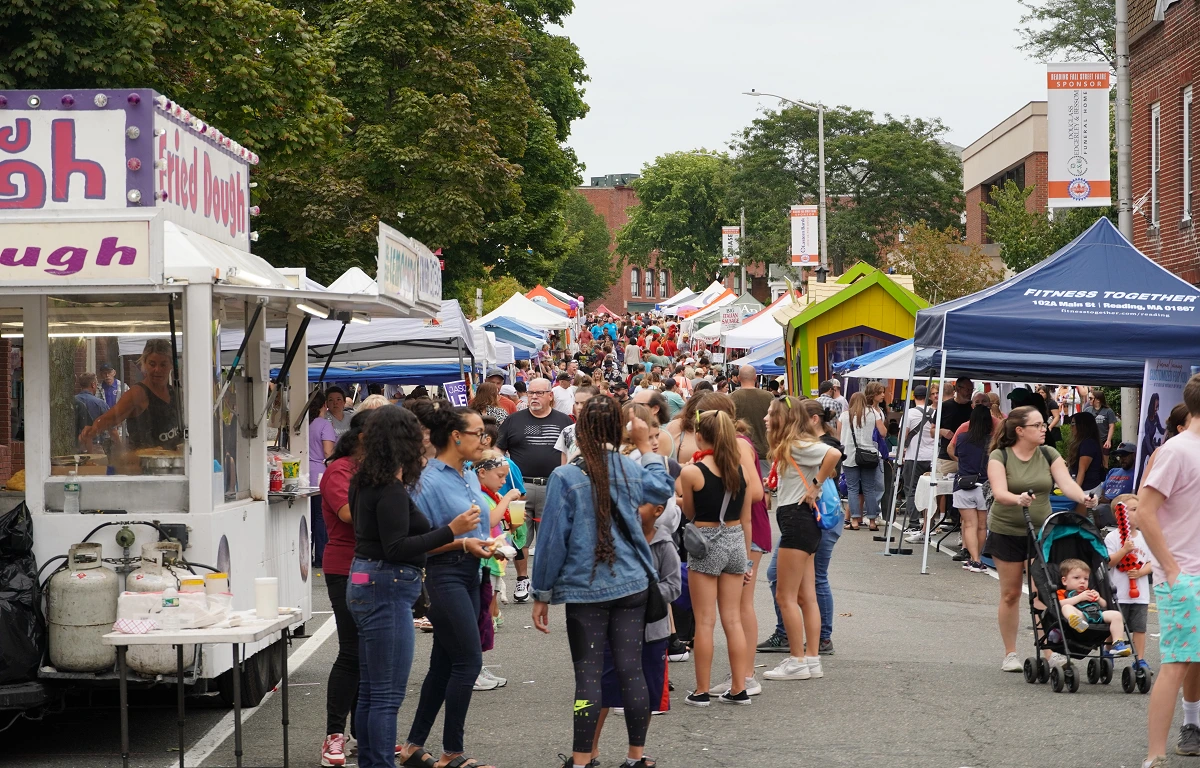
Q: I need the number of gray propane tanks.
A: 2